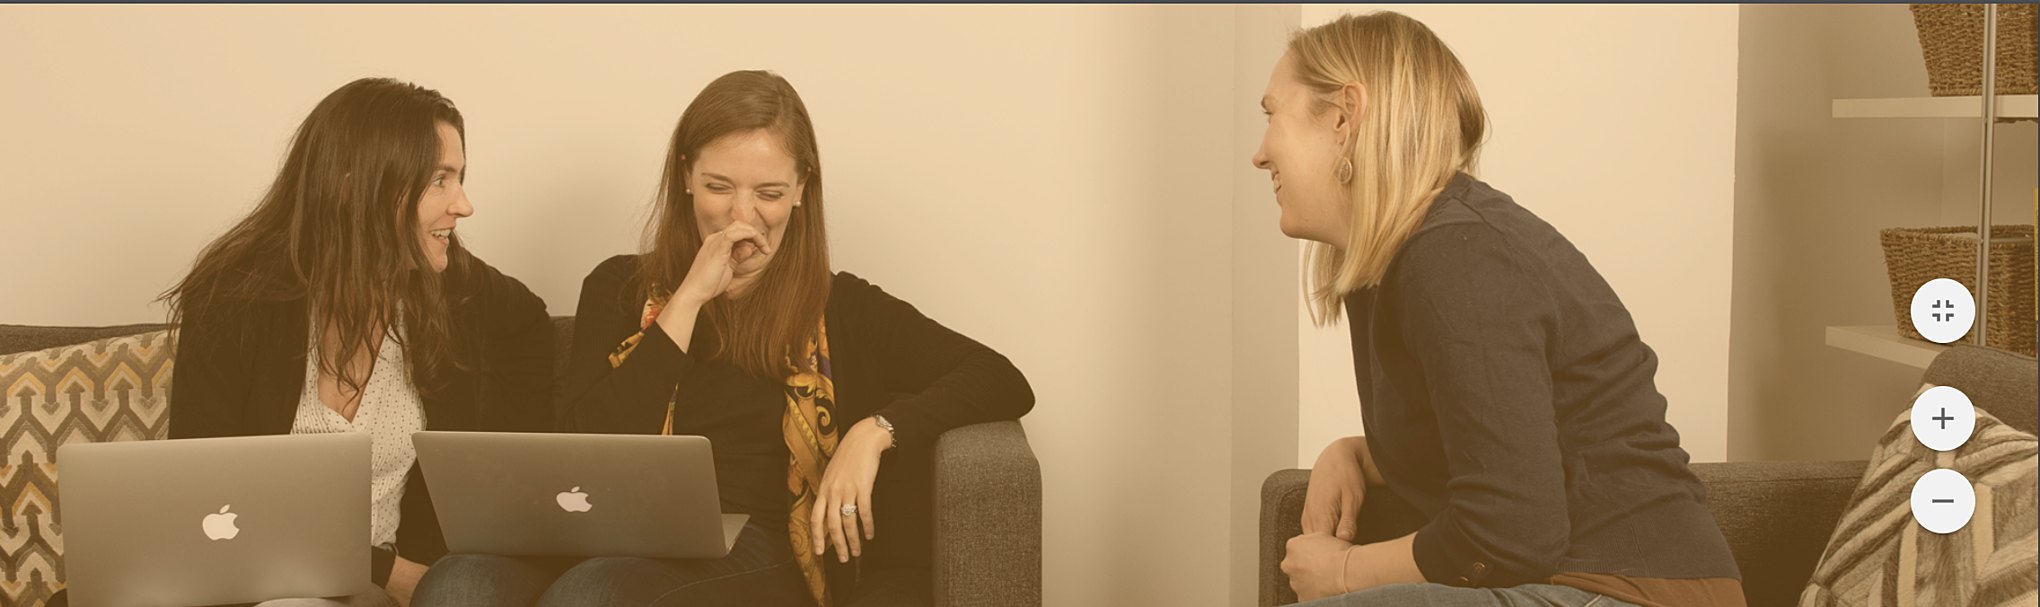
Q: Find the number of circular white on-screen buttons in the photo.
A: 3